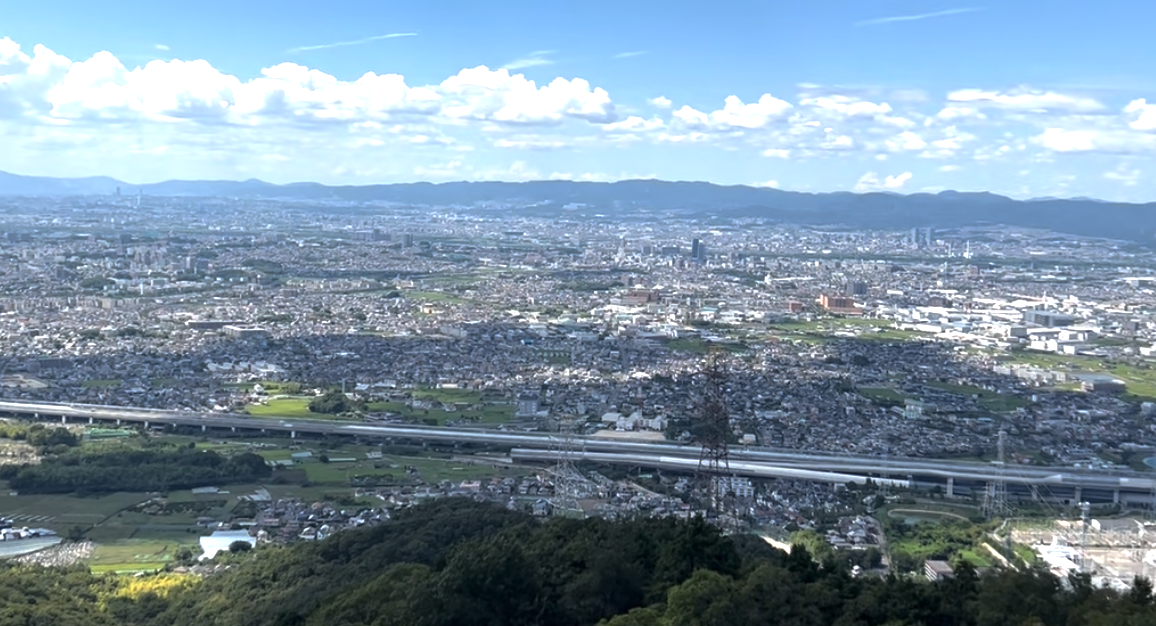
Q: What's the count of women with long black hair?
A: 0